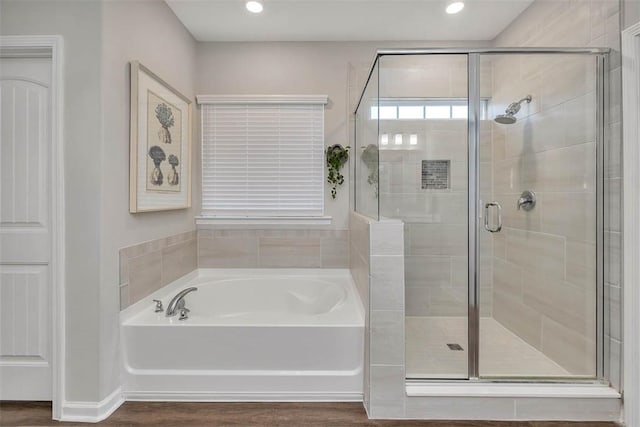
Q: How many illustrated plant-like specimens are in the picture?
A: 3